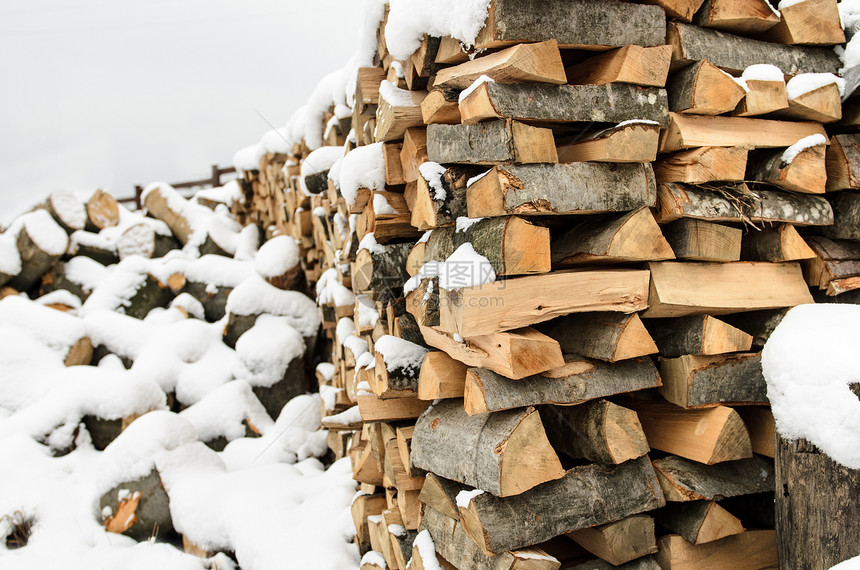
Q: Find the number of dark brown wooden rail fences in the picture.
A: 1